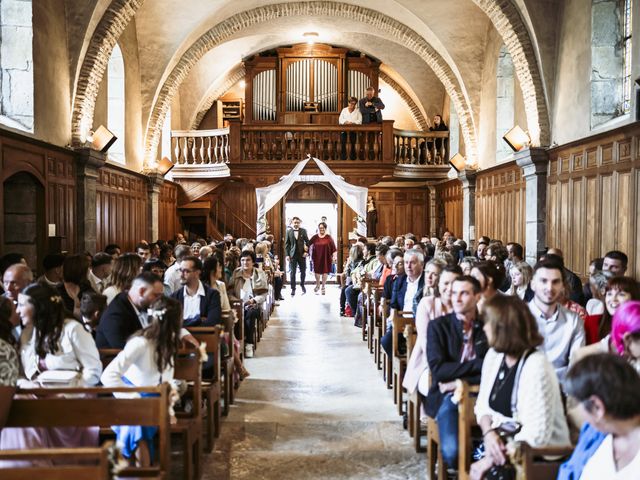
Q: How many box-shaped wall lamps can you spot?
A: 4